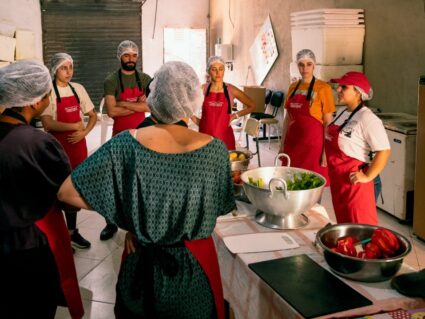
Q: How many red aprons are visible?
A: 7